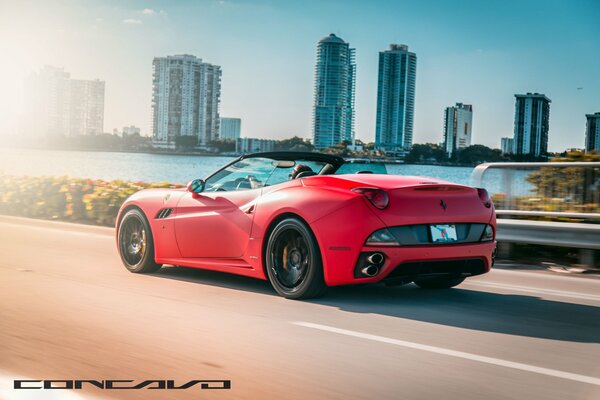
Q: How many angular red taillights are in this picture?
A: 2